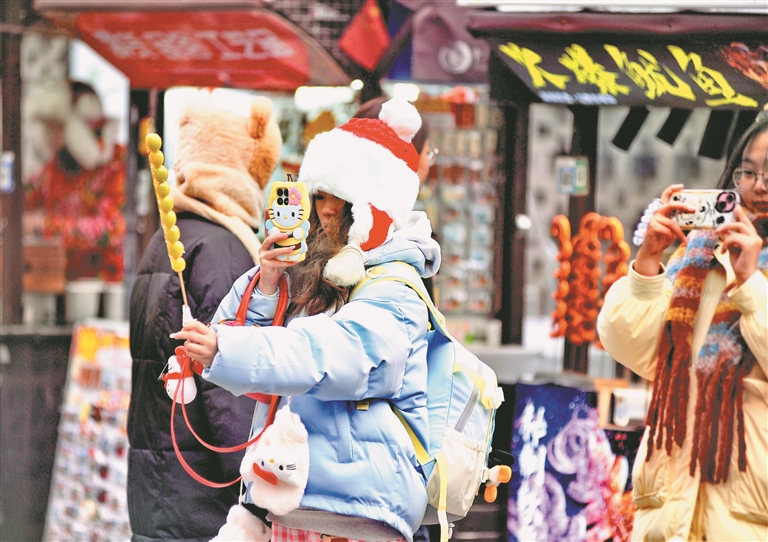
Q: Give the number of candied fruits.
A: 9